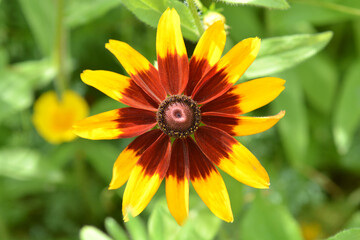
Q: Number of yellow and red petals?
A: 13